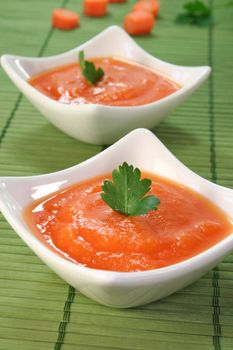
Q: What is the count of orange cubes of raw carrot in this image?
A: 5